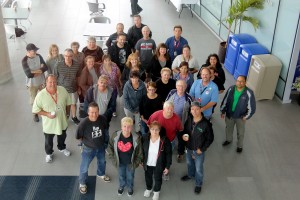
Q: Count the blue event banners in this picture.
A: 0